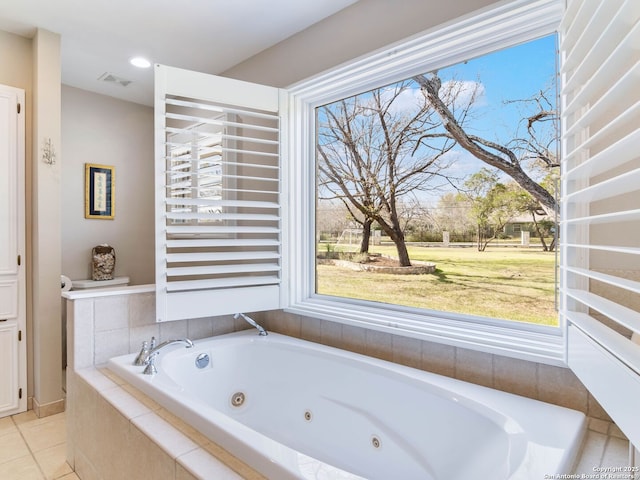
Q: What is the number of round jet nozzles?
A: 3